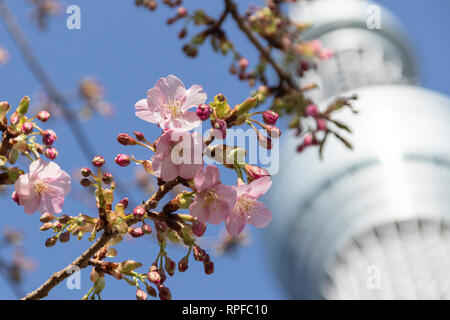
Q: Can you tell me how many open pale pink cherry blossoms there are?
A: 5